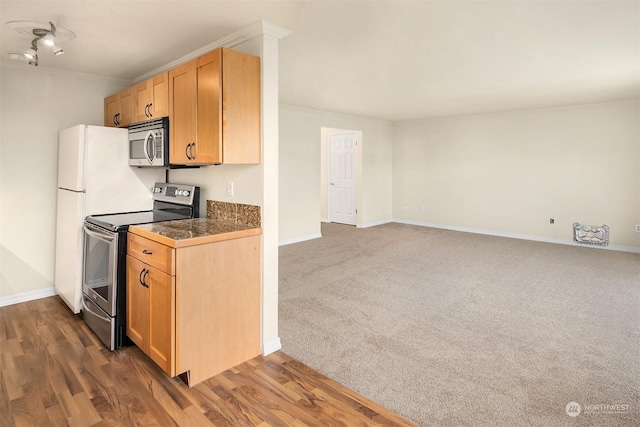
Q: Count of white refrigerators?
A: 1